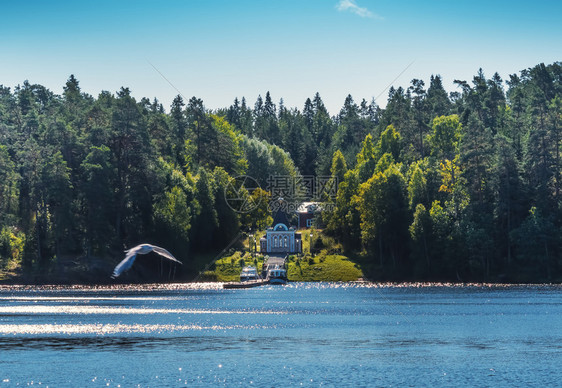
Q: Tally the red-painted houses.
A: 1